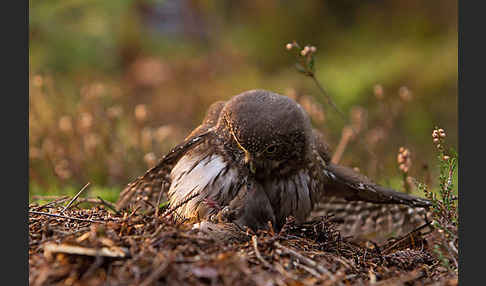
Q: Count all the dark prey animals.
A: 1